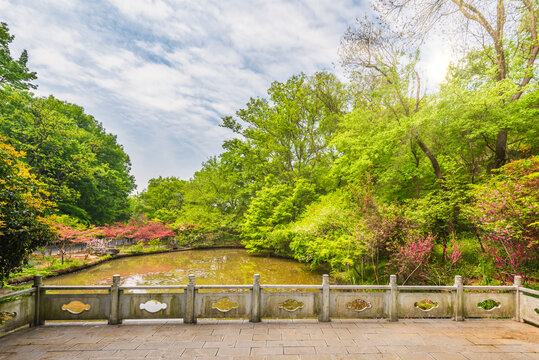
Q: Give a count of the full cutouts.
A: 7